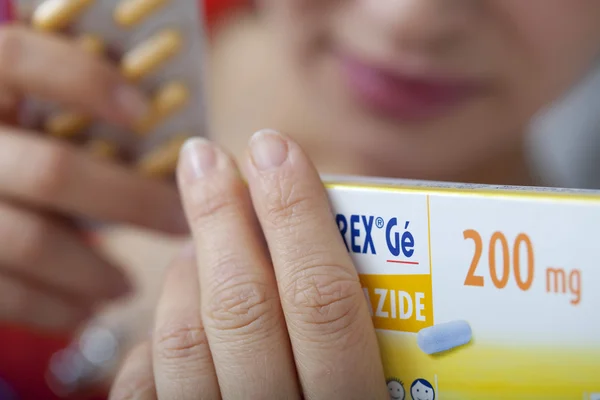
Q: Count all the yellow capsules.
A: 8